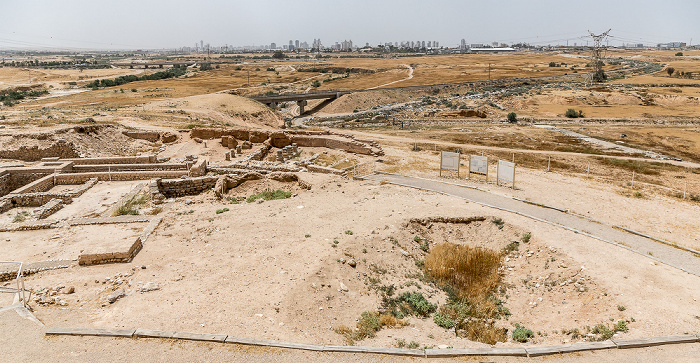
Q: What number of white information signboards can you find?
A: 3